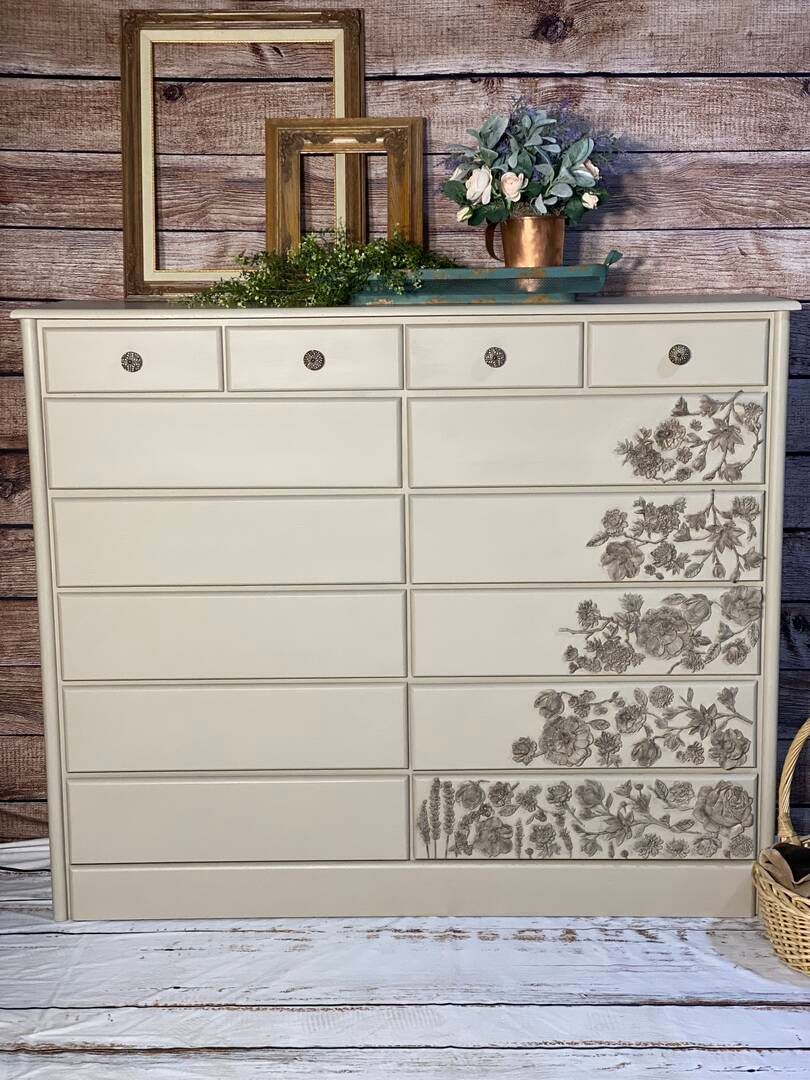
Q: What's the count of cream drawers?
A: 14